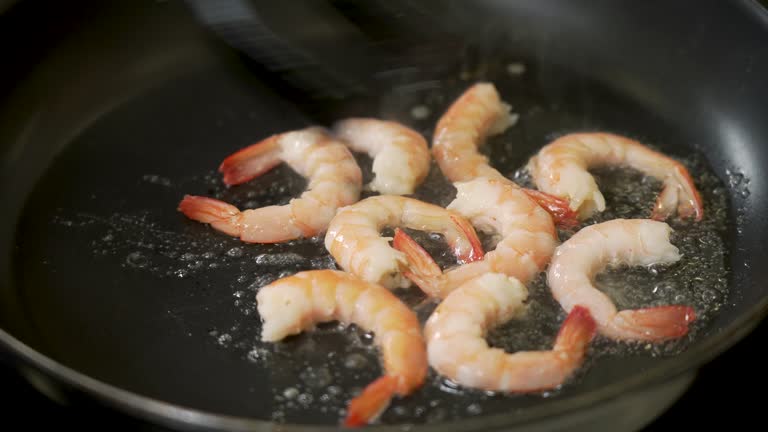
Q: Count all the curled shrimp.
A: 9